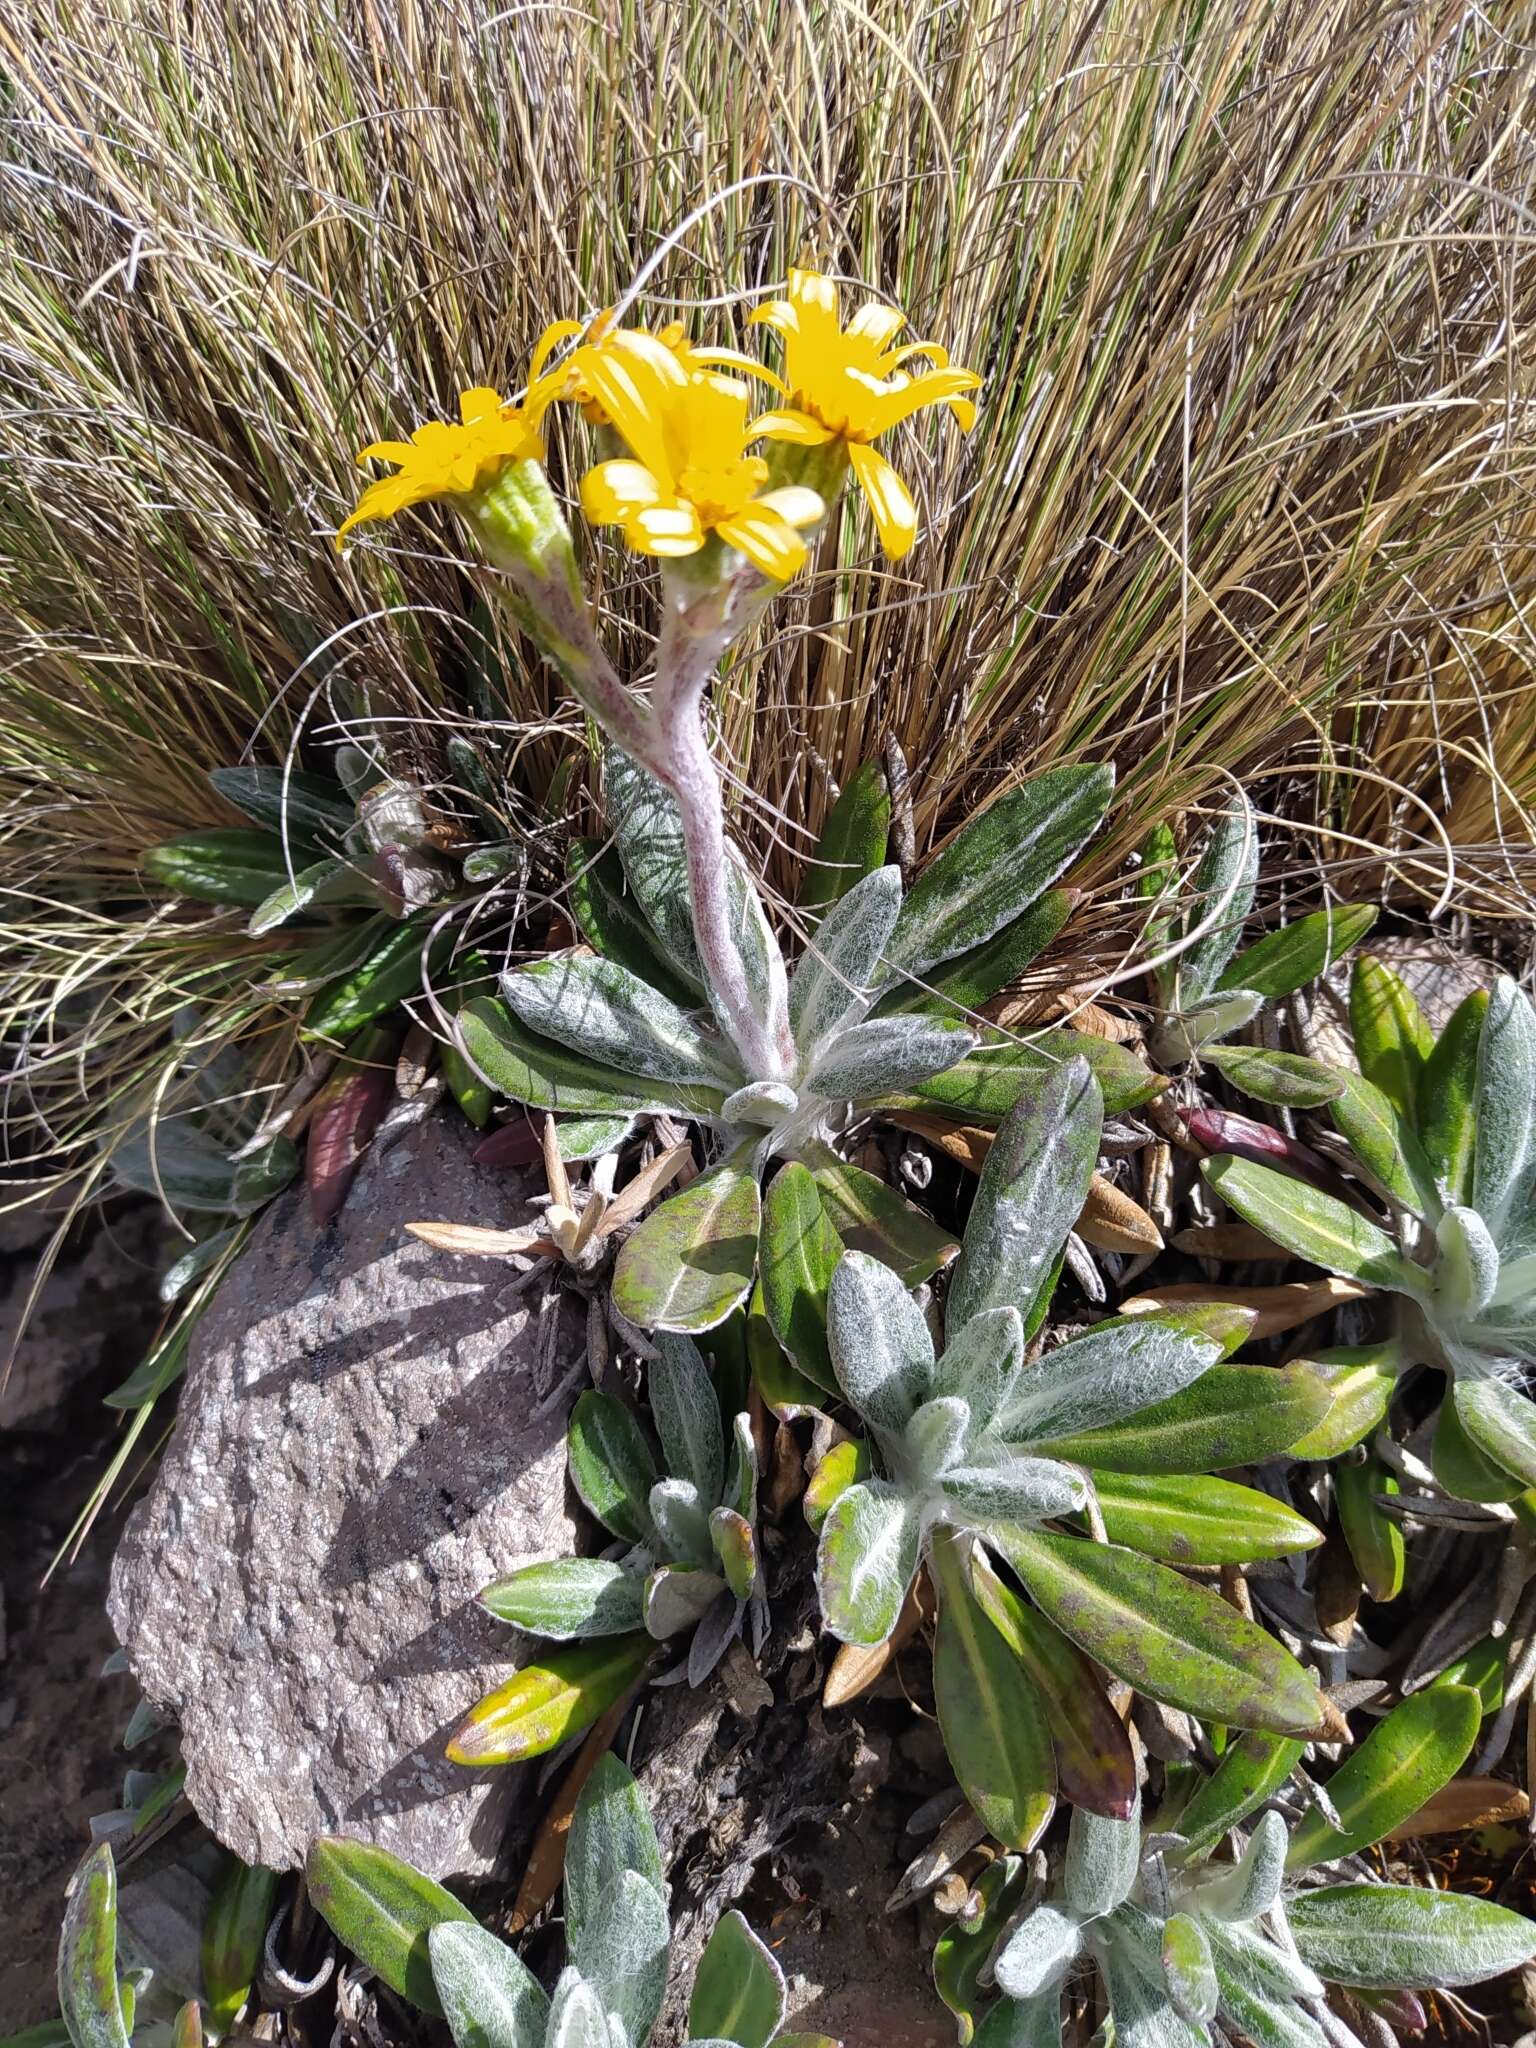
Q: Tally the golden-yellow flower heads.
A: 4